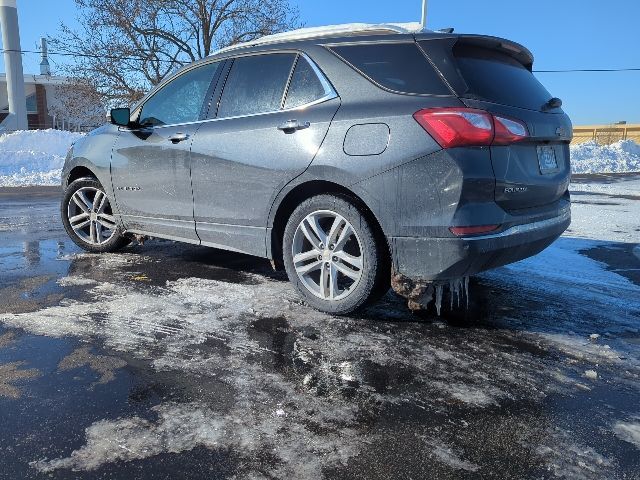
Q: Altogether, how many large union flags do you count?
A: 0